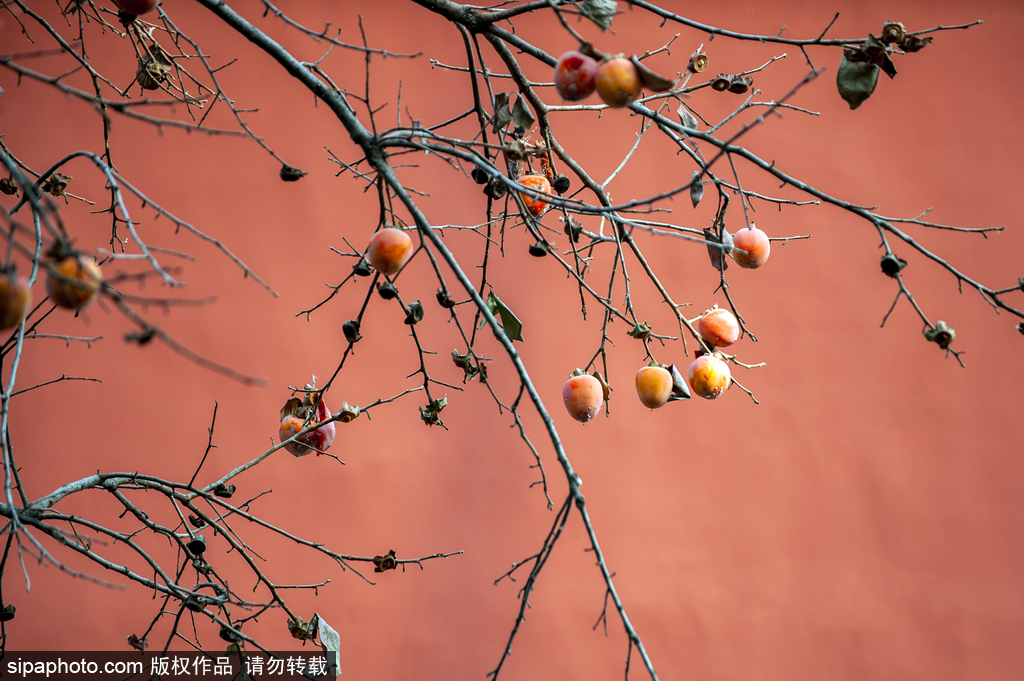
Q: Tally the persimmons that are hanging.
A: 14